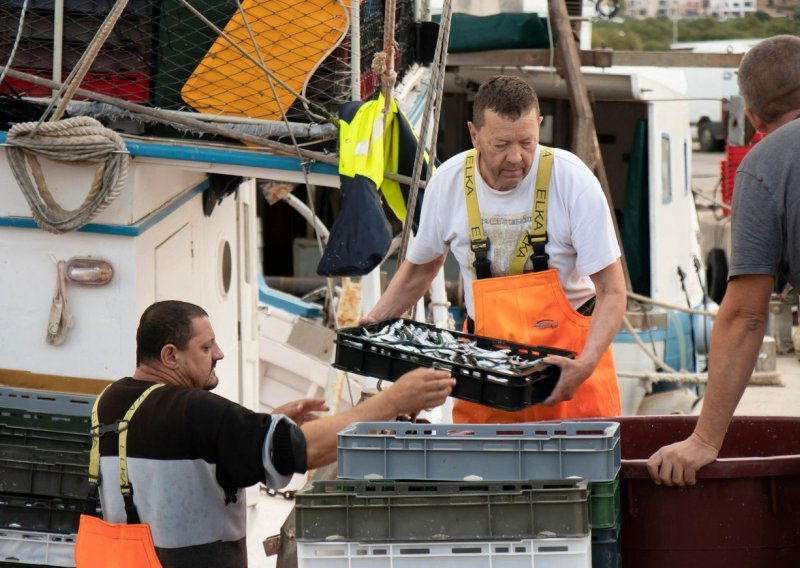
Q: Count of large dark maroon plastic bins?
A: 1